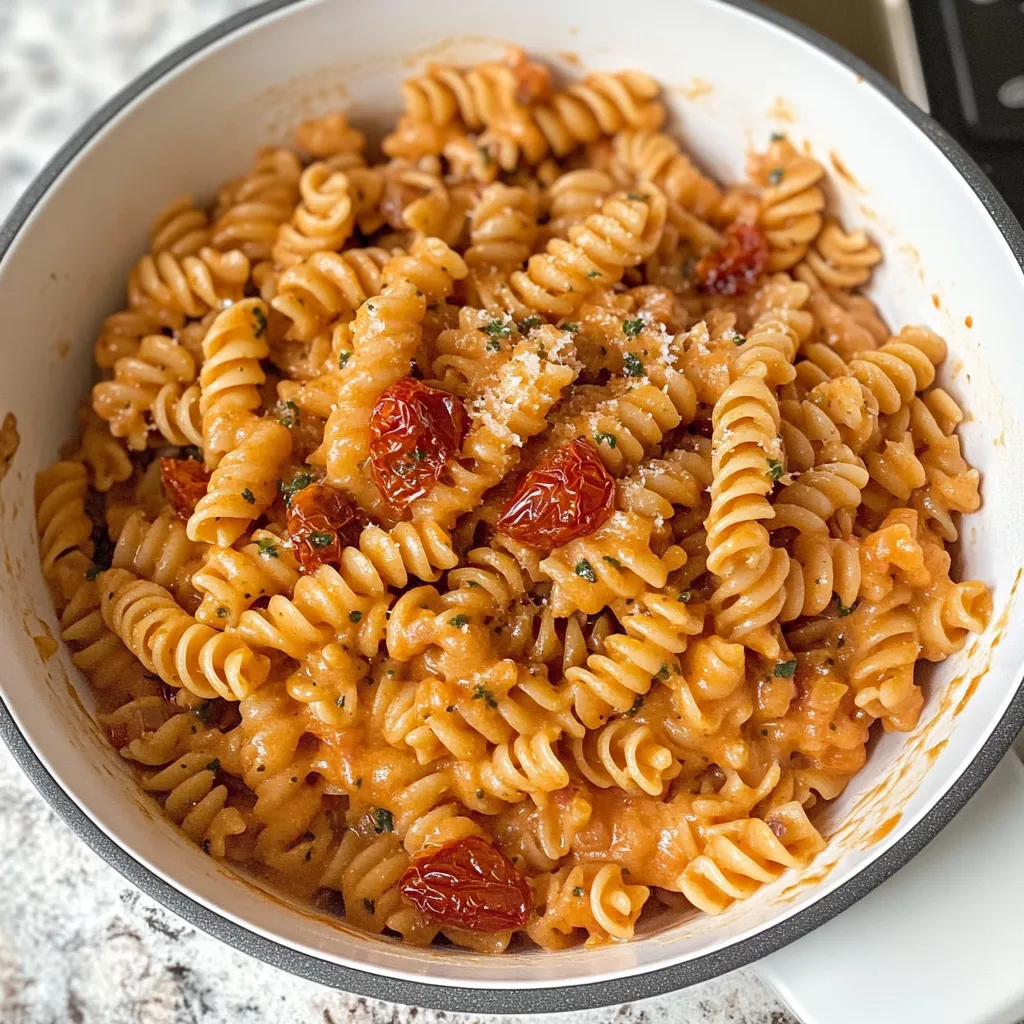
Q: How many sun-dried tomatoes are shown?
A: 6